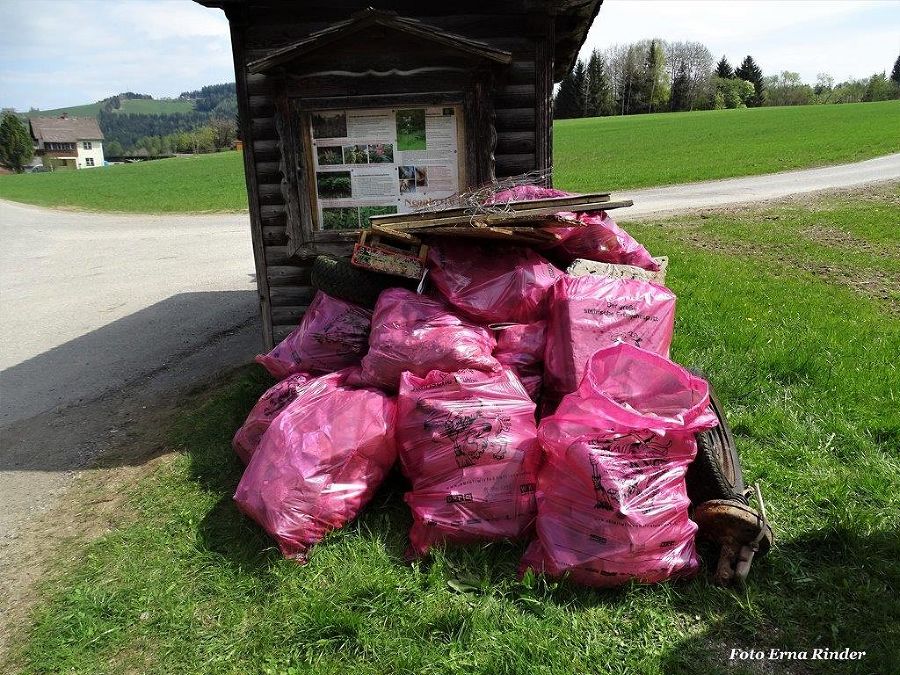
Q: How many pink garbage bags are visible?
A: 10